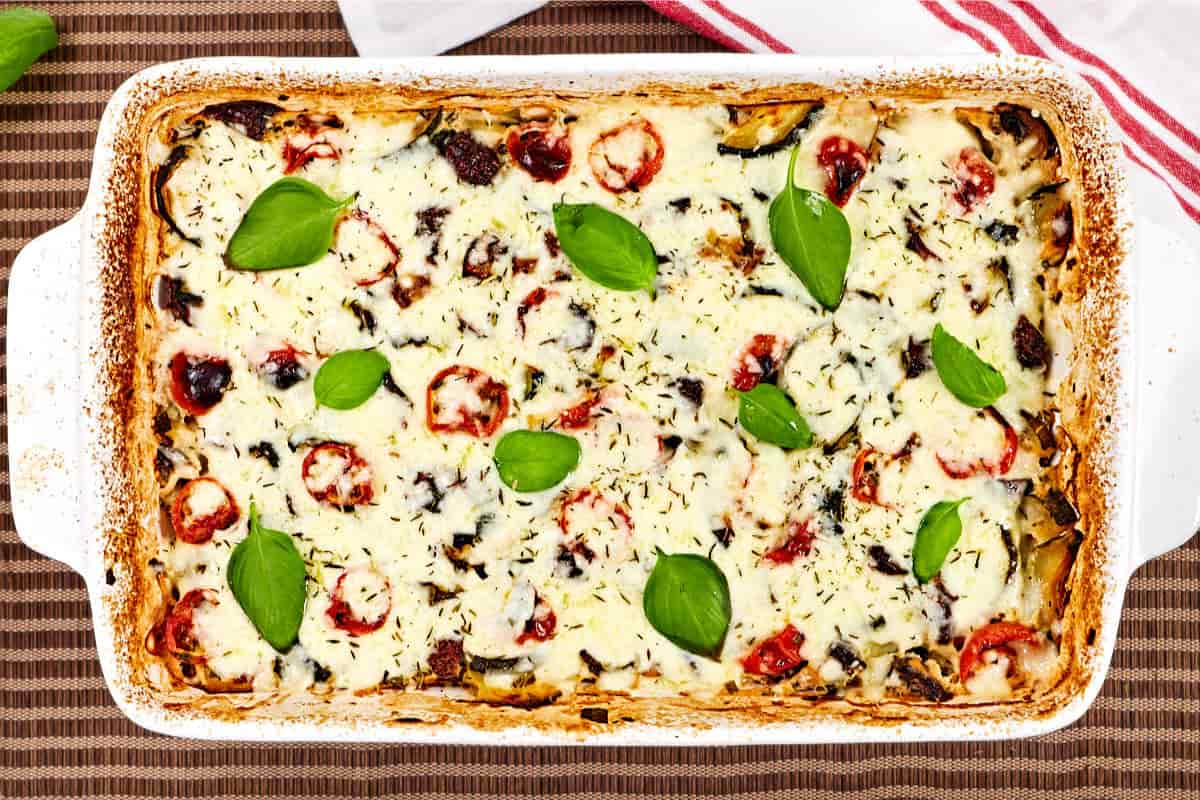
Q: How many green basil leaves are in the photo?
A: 11